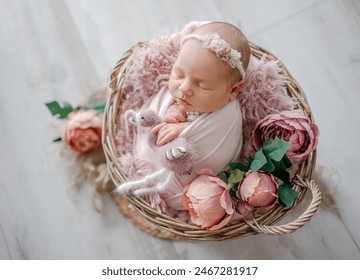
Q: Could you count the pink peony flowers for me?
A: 4